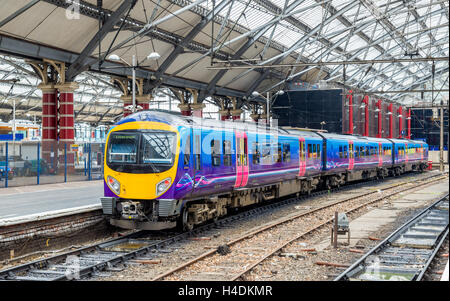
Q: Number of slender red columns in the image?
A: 6